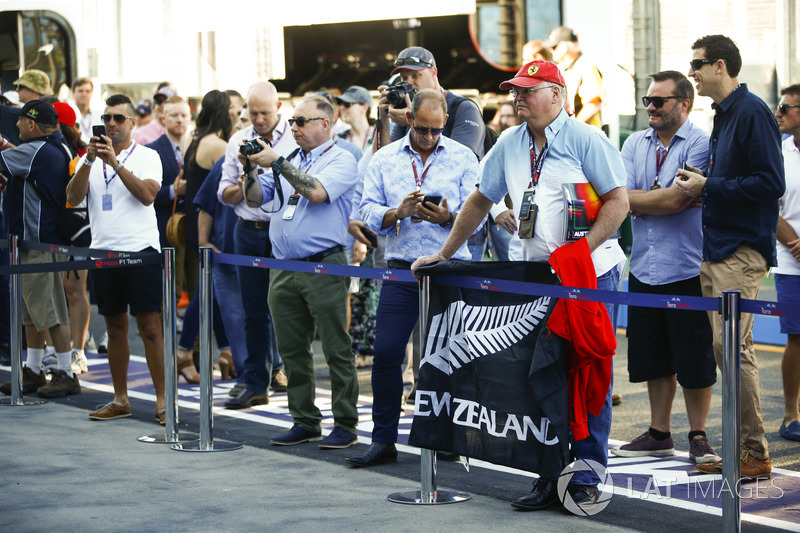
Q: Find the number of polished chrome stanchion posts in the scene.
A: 5